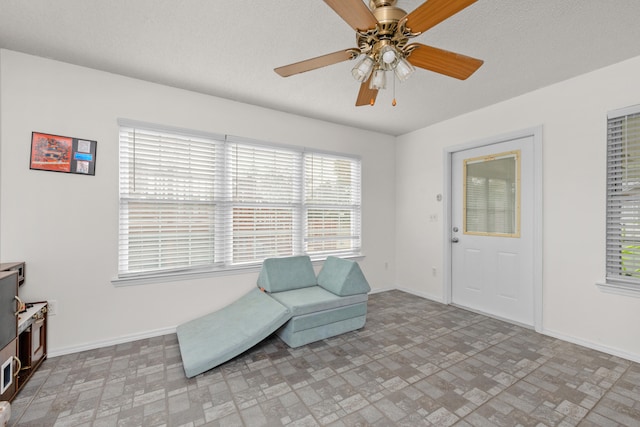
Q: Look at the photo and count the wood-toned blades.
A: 5